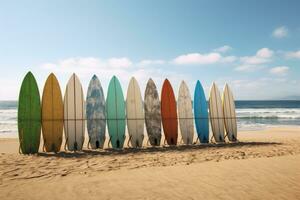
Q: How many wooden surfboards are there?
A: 12